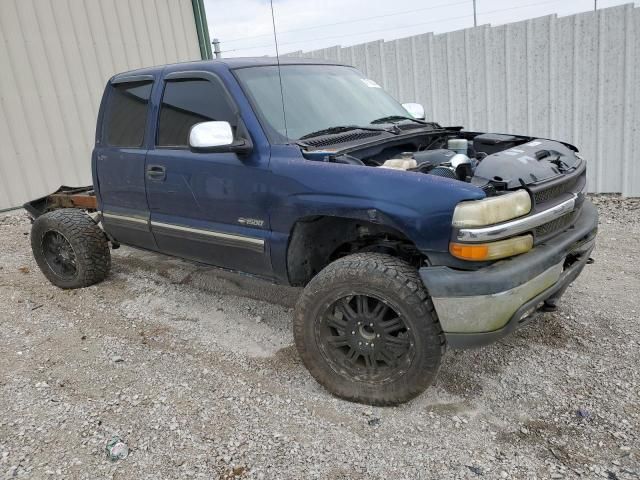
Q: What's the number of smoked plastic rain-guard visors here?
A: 2